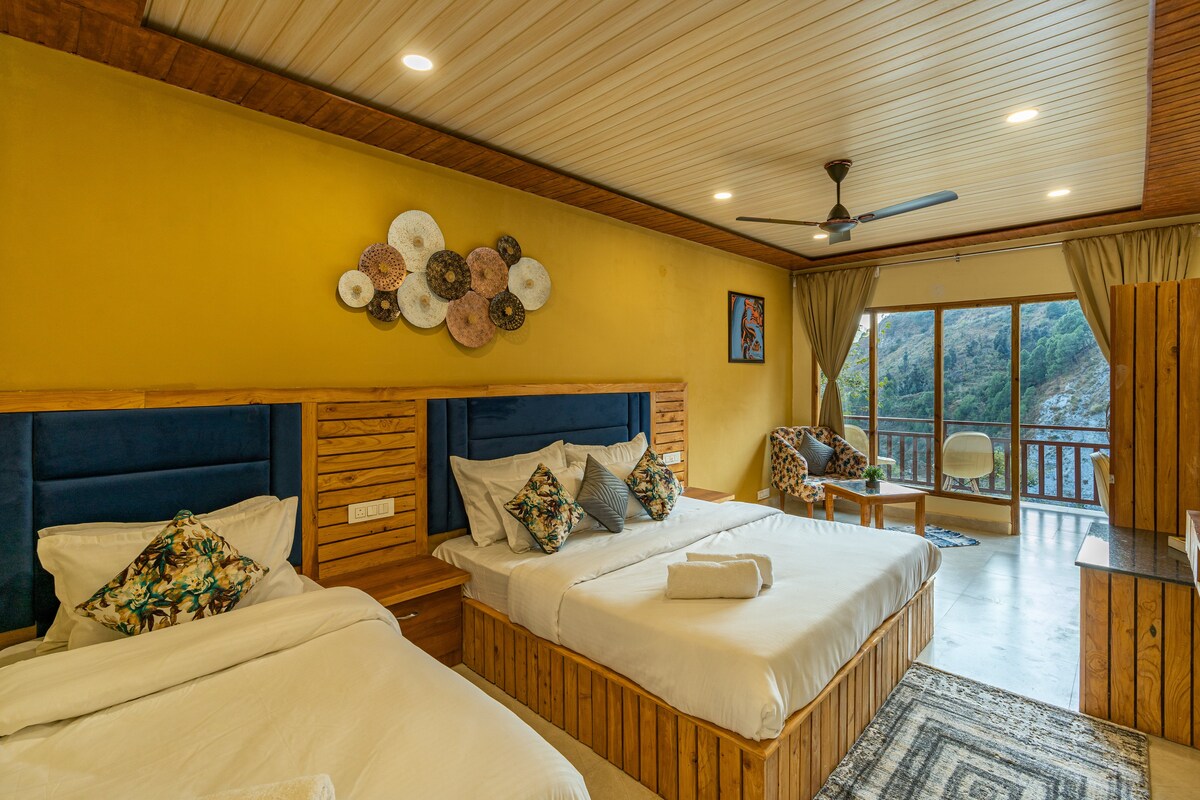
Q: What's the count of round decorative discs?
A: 11